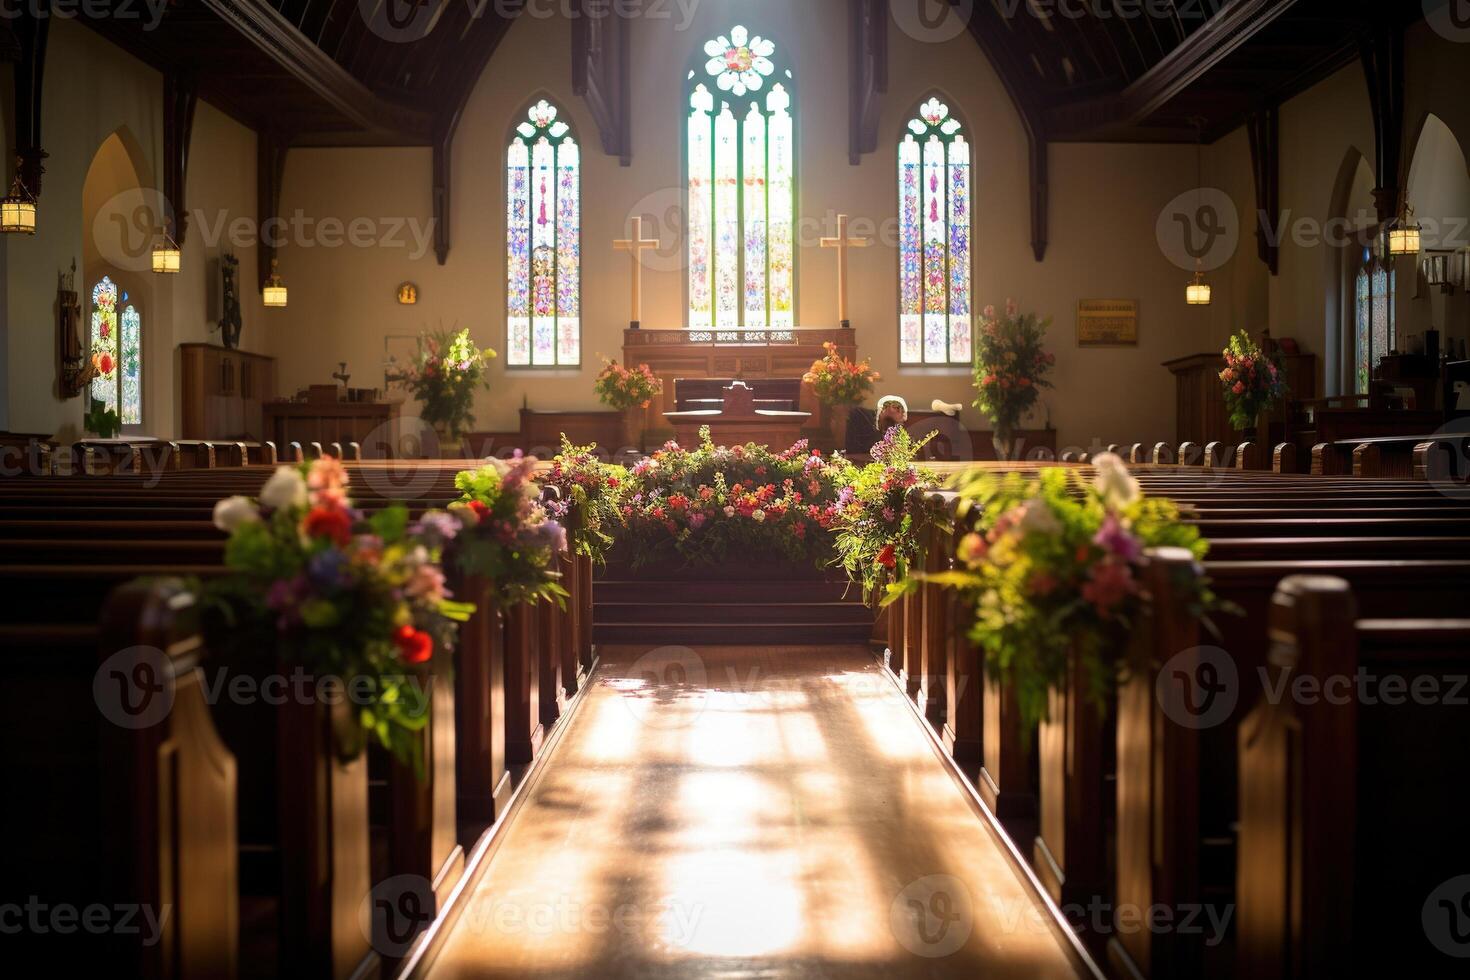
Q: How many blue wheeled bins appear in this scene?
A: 0